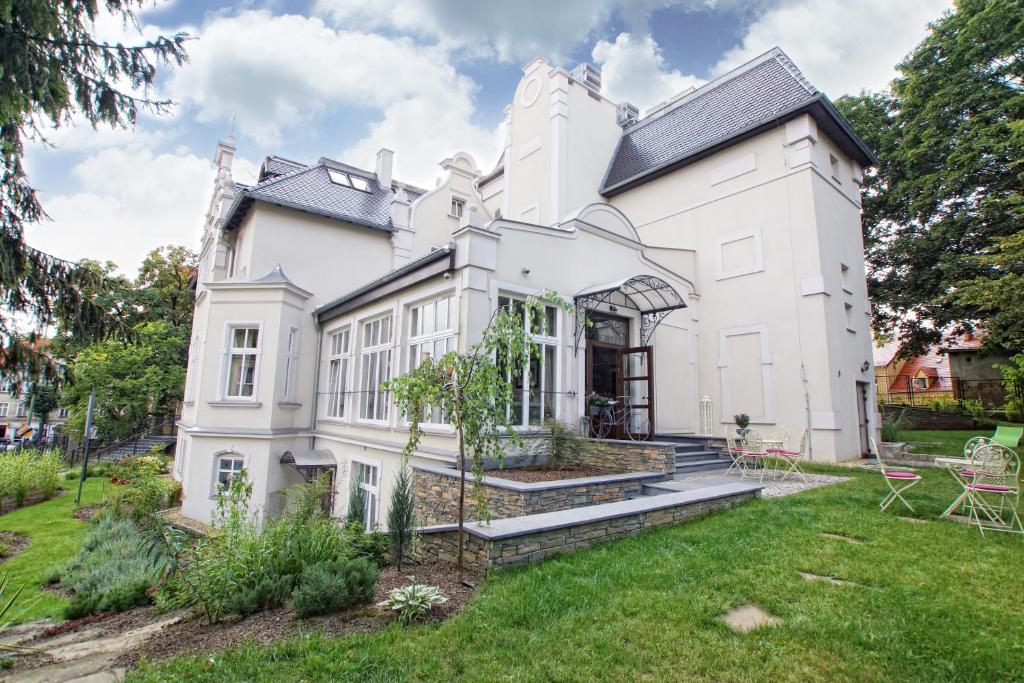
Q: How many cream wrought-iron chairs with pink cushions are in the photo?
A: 7